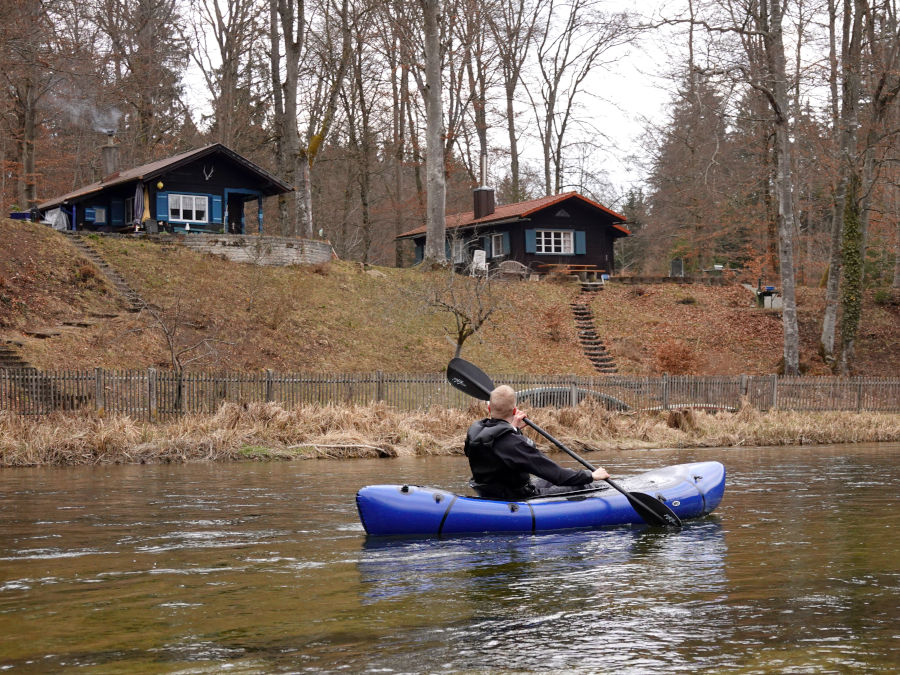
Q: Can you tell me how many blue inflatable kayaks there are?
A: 1